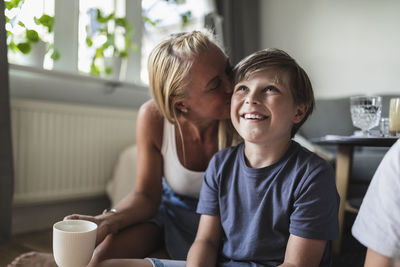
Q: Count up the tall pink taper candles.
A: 0